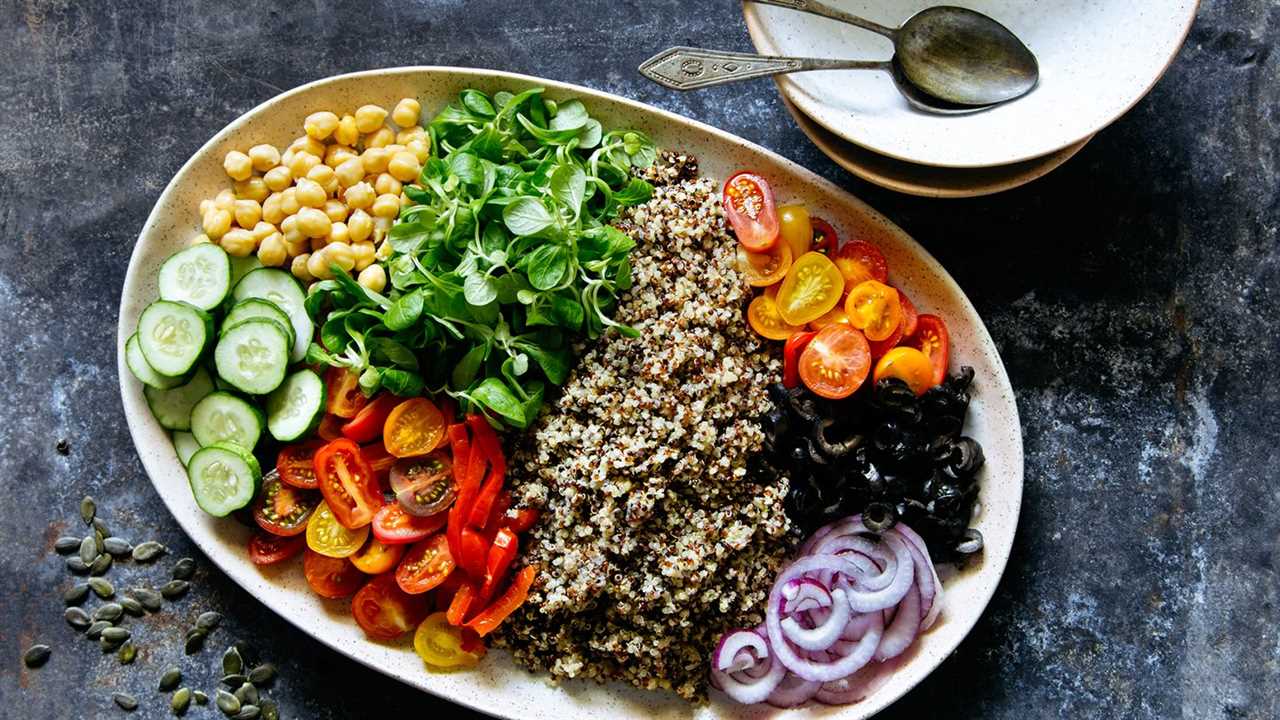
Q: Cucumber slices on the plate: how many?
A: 12